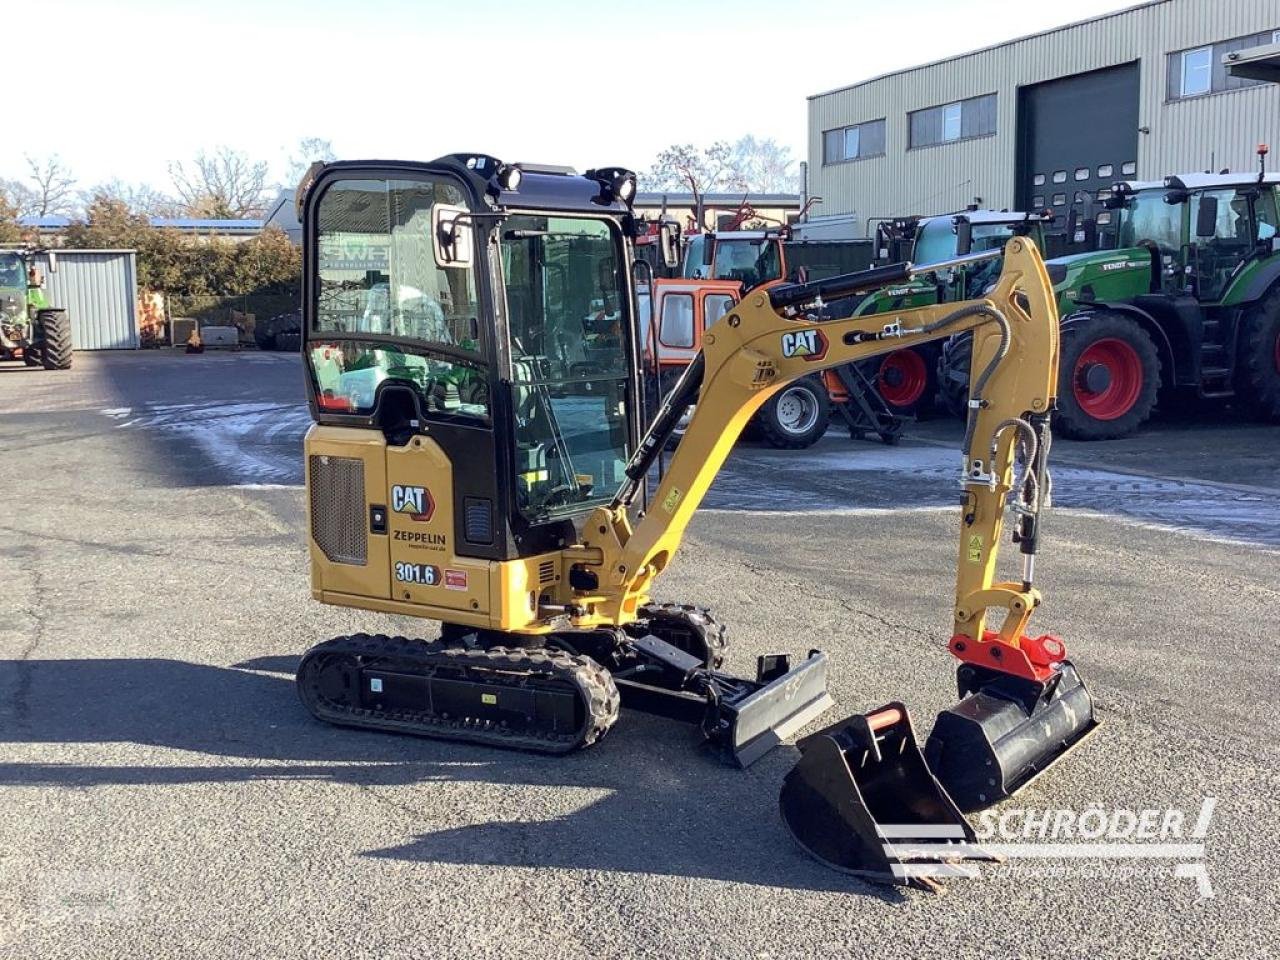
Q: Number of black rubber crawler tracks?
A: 2